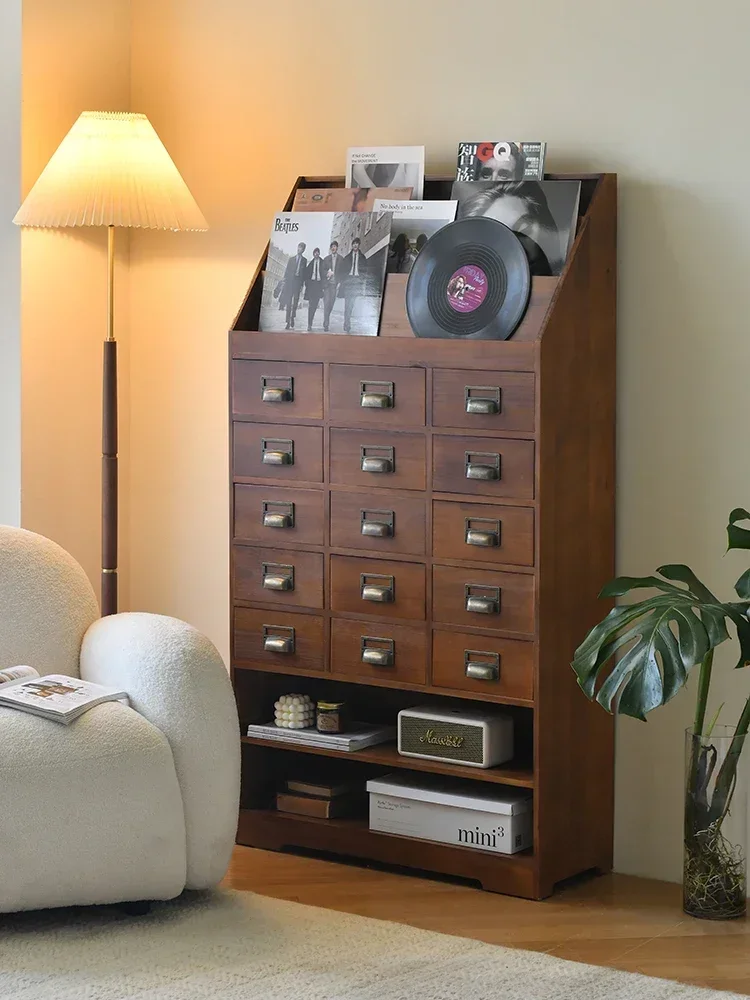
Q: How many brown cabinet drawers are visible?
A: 15